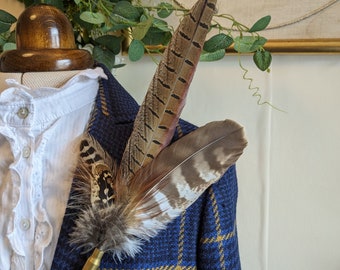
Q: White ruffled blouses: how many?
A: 1